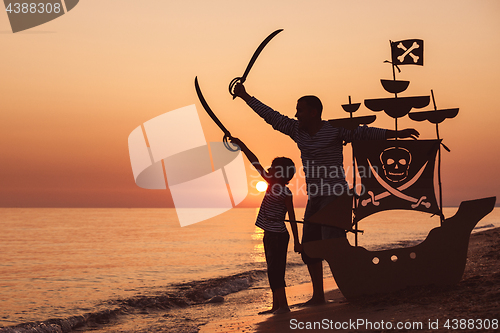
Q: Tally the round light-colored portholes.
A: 3